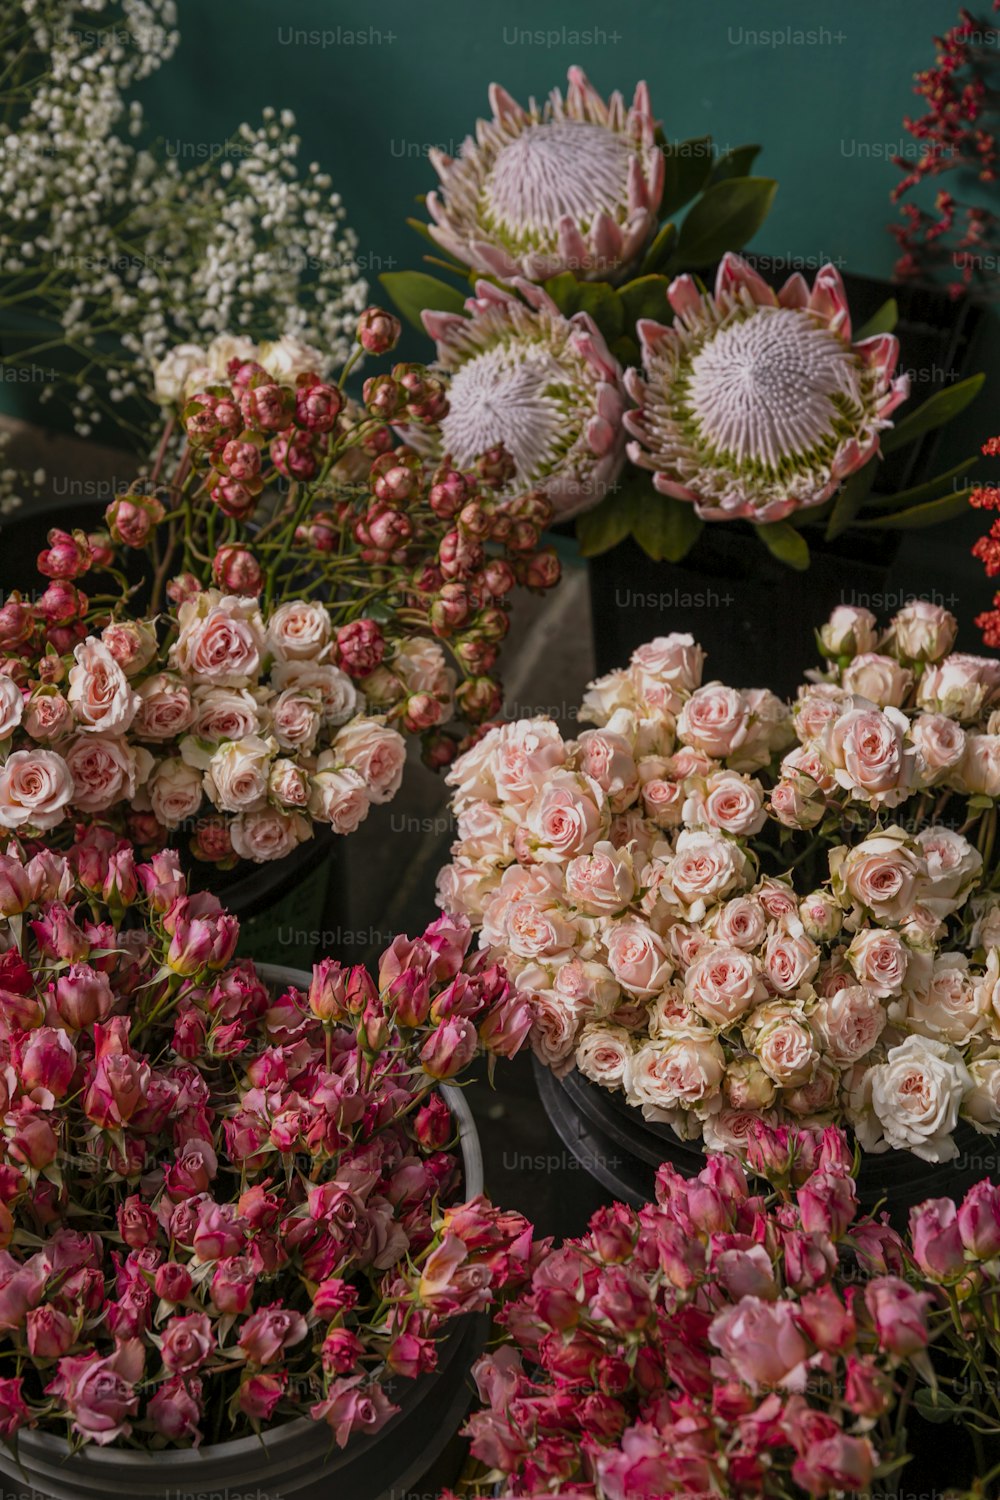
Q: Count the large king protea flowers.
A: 3